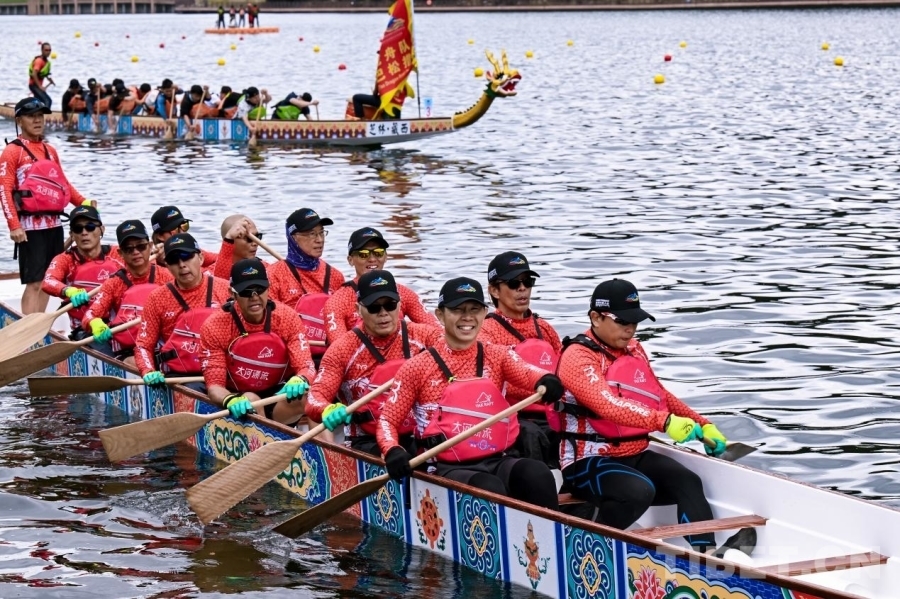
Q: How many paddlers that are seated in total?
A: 12